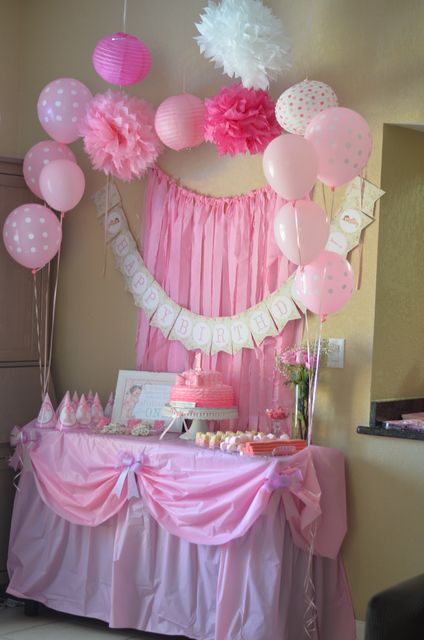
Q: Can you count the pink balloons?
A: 8